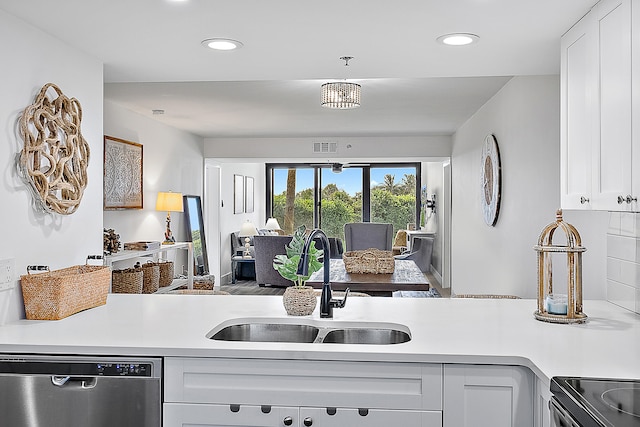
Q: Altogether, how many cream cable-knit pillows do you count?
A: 0